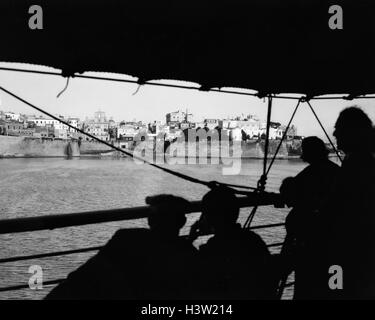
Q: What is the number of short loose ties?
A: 2